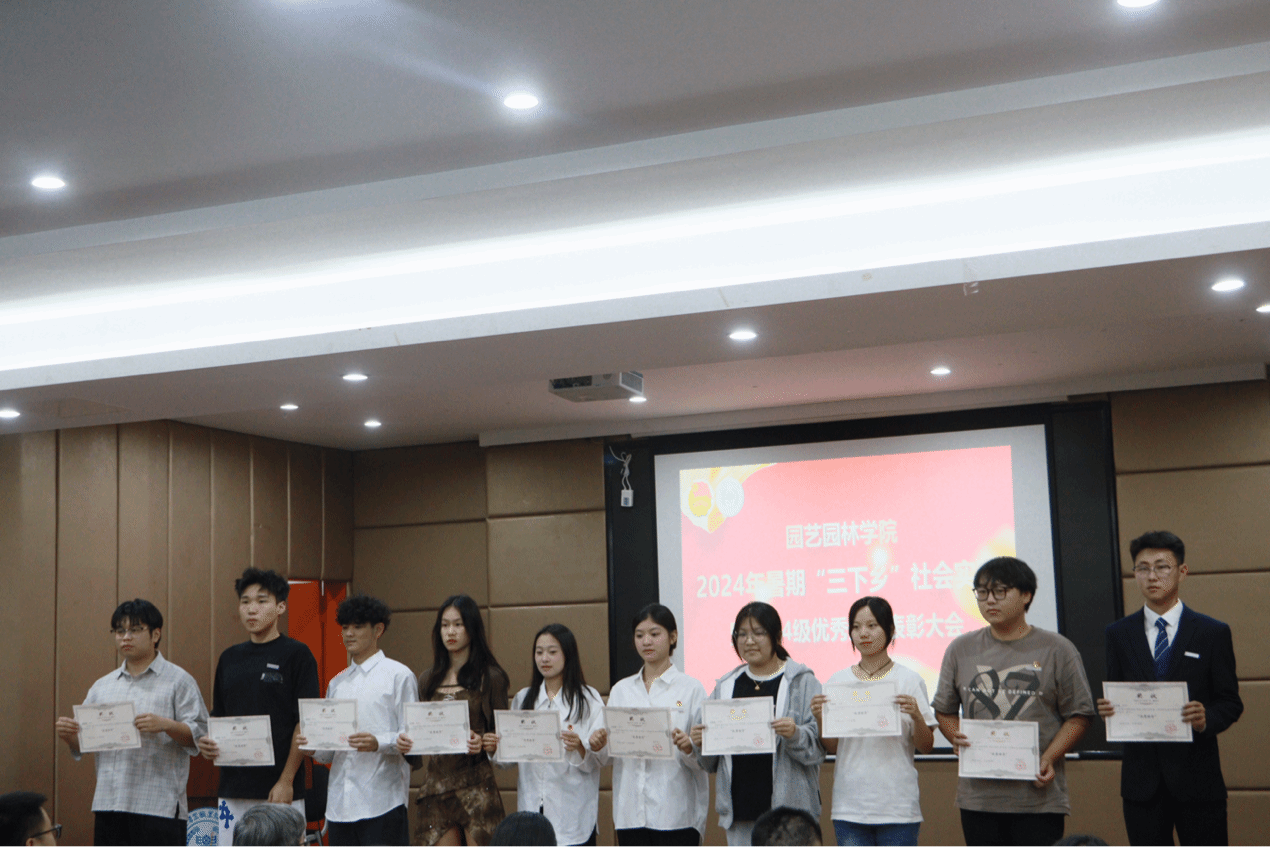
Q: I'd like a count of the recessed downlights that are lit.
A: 12